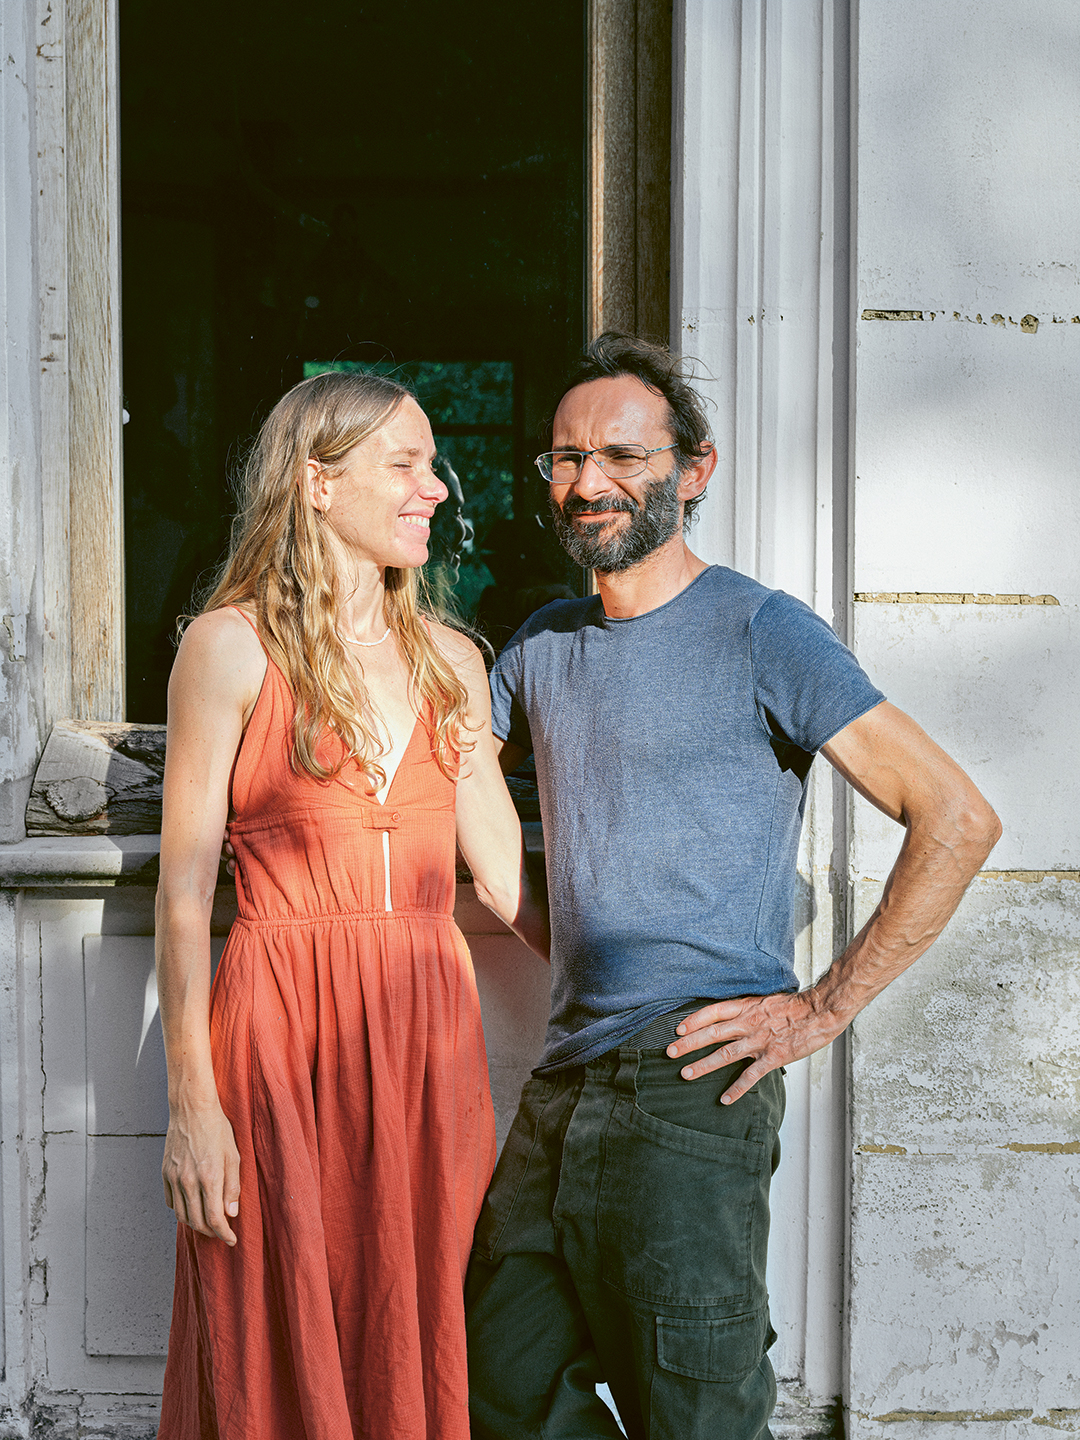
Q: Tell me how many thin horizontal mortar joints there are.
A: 5